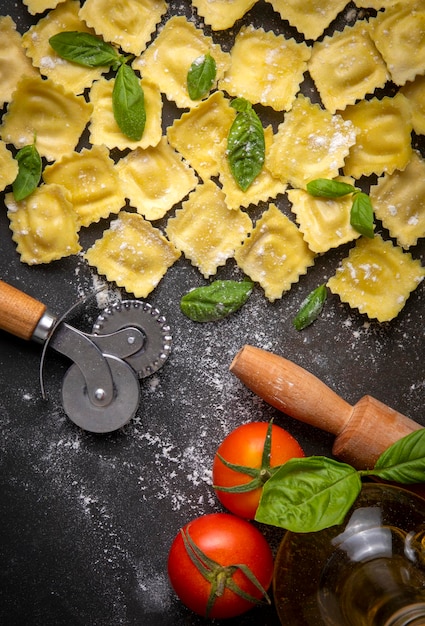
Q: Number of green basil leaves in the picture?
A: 11